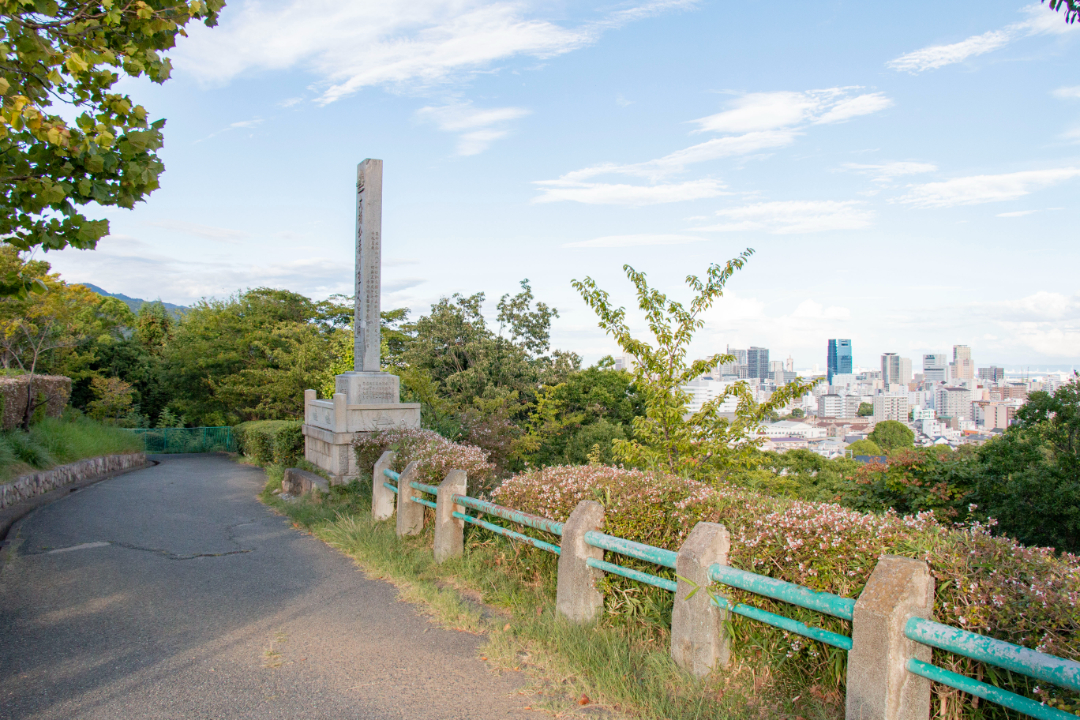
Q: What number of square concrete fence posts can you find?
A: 6